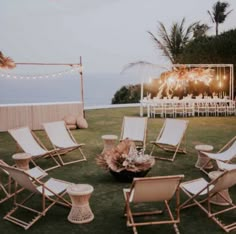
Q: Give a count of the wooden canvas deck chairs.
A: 10